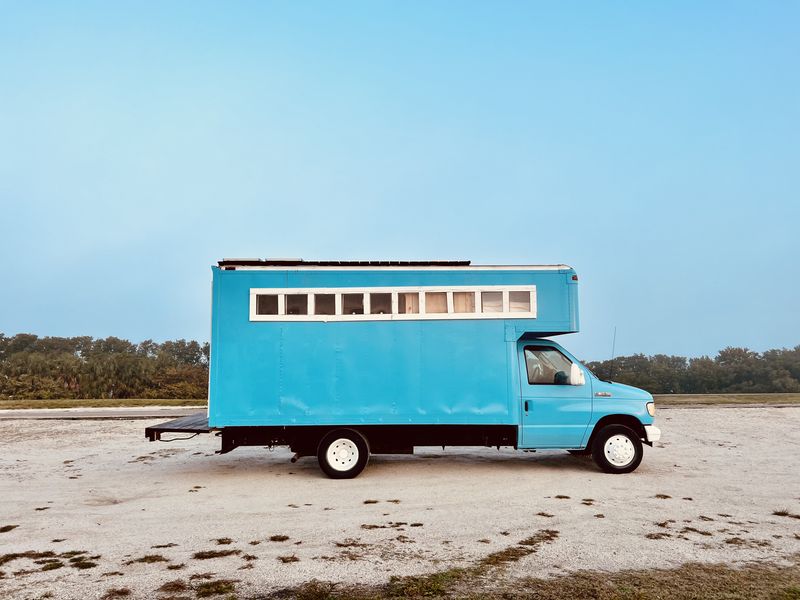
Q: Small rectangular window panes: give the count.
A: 10